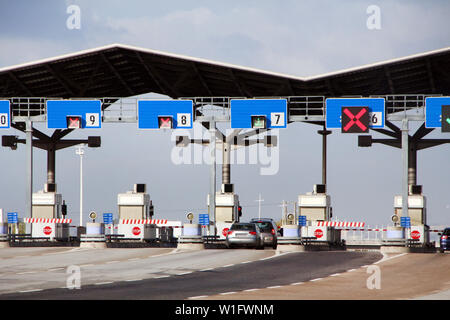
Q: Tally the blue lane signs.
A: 6